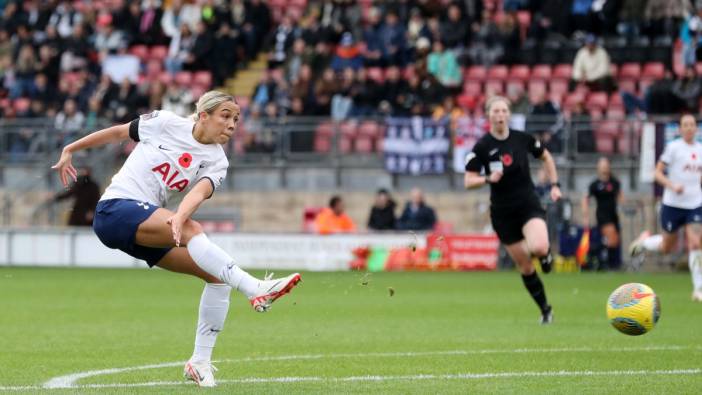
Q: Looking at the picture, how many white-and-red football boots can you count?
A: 2